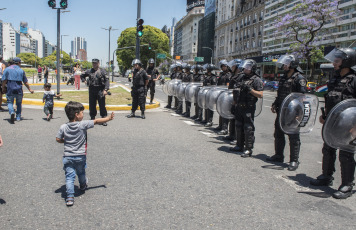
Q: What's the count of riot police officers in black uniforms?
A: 13